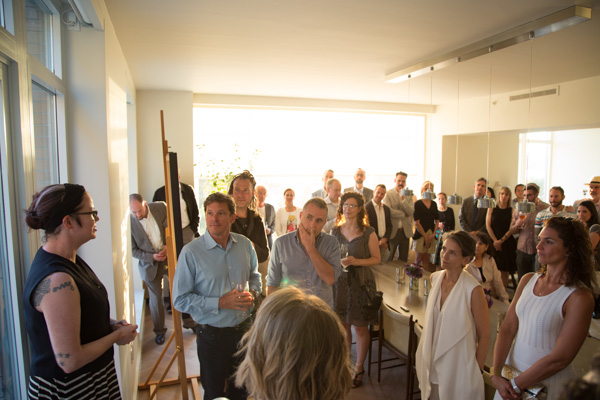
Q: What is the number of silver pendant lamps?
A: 5